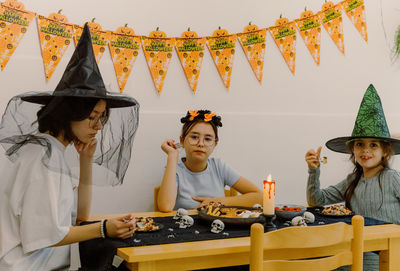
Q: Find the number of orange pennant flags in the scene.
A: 12